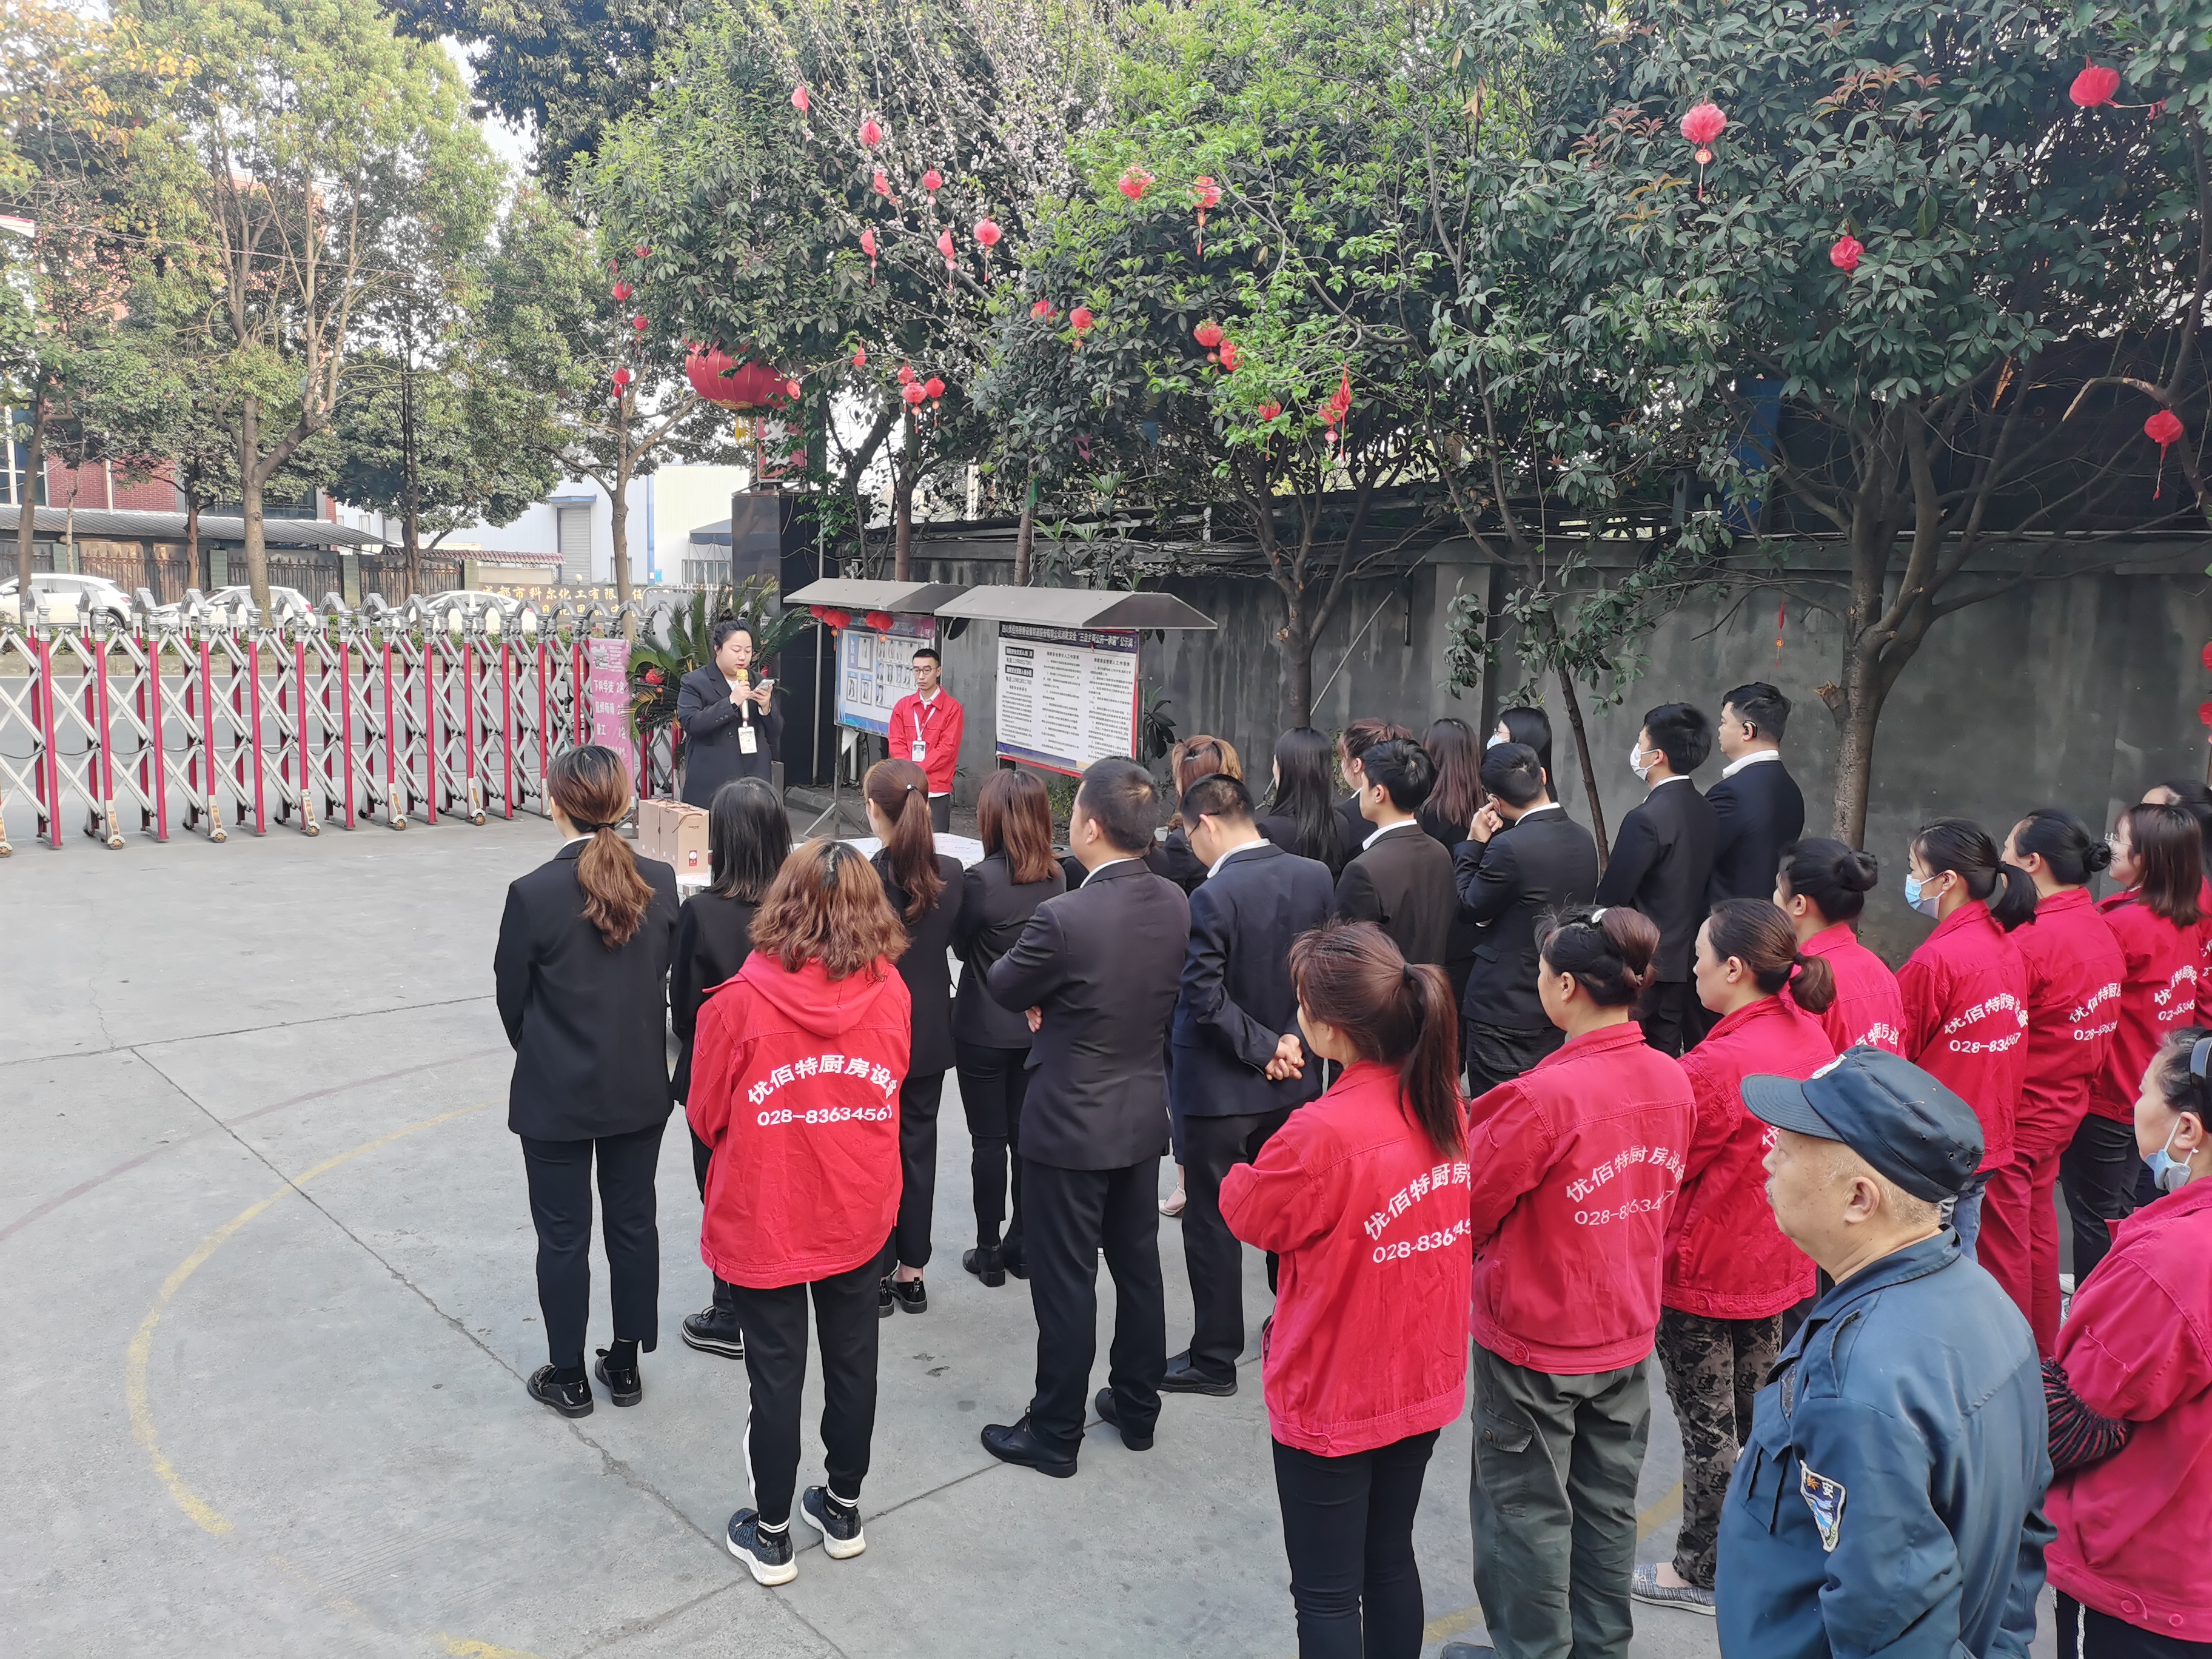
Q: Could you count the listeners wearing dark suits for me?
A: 15